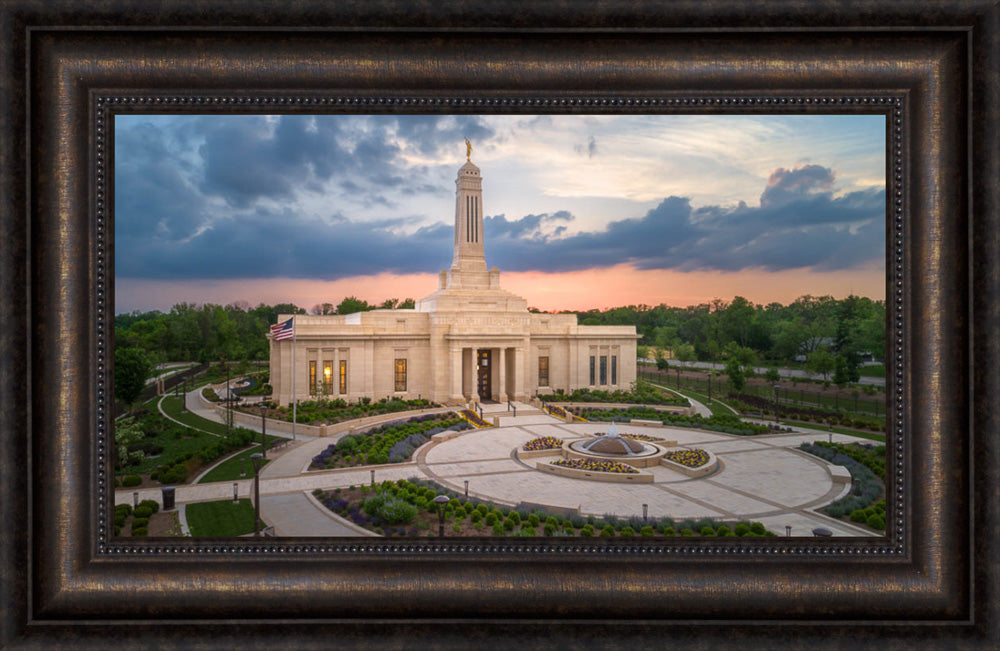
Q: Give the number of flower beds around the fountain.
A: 4